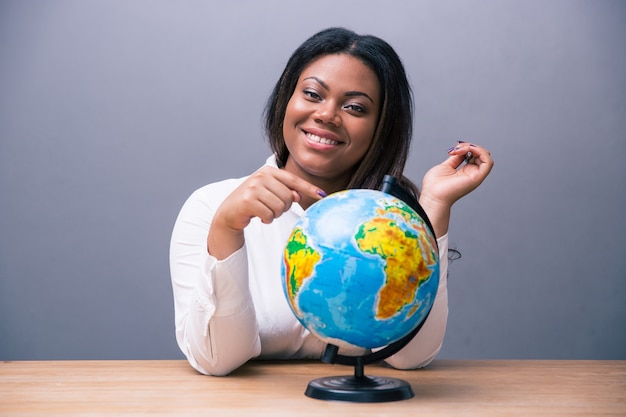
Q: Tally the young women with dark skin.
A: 1